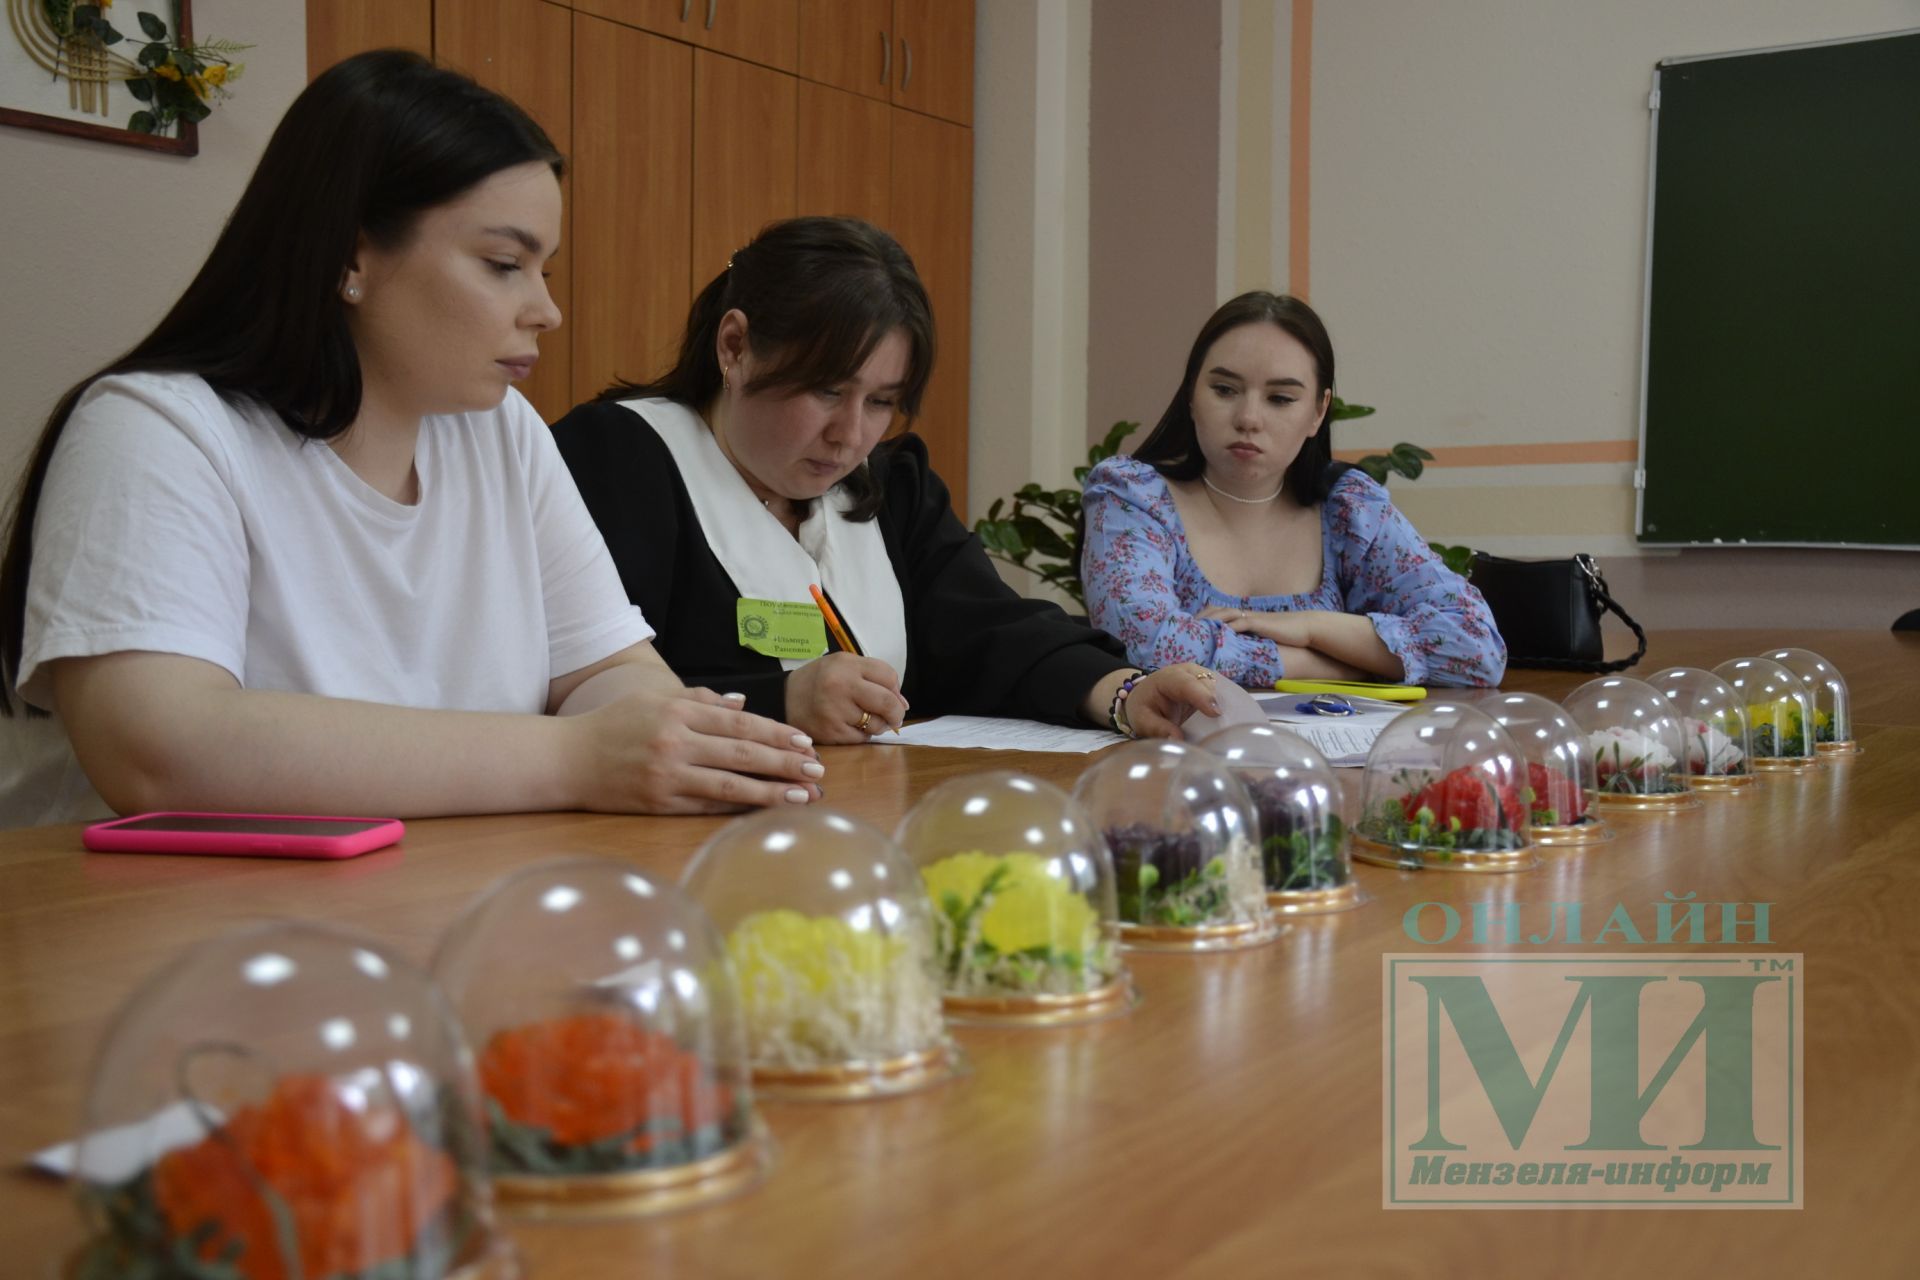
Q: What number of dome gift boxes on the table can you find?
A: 12